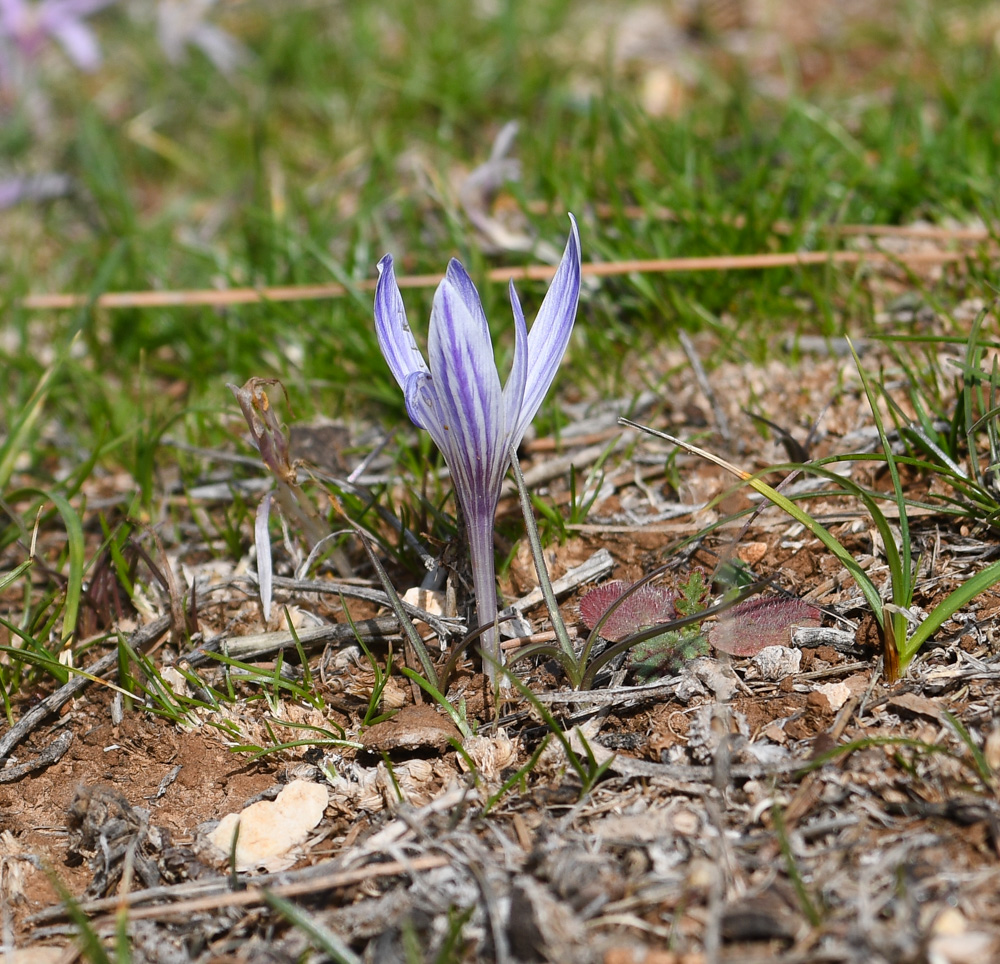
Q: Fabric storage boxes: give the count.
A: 0